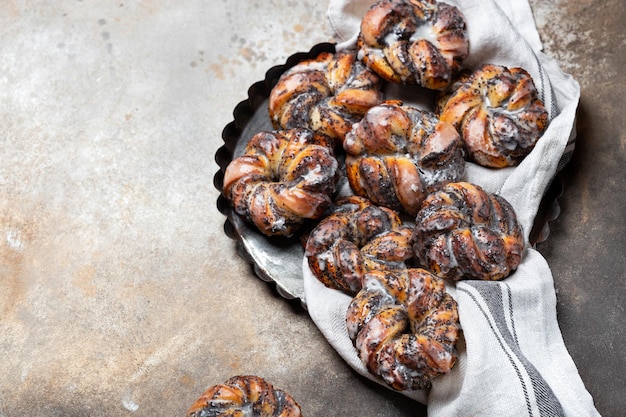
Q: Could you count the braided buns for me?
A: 9